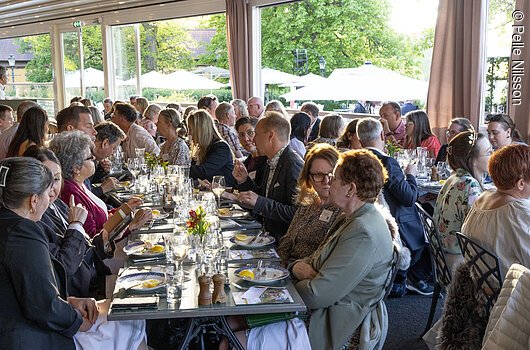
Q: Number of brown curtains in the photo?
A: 3